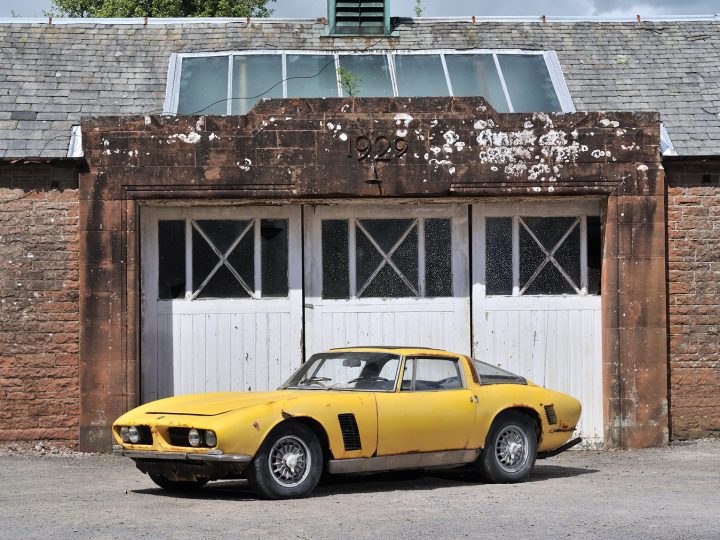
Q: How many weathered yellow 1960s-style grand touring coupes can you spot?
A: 1